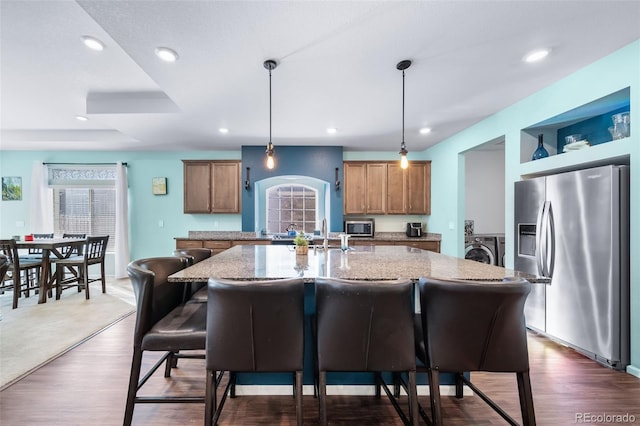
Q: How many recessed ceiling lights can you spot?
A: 7